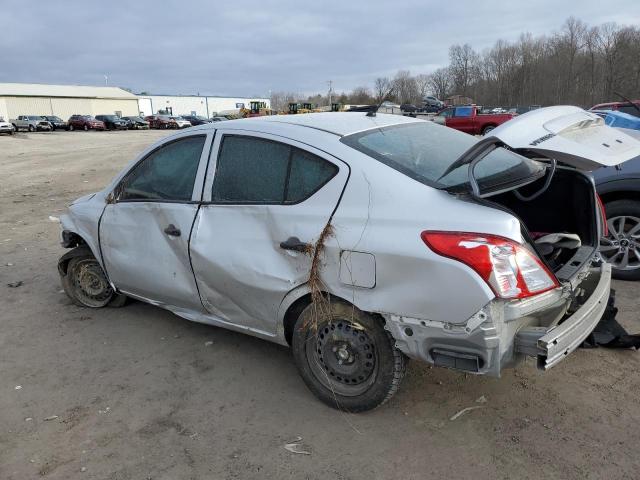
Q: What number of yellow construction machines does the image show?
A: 4